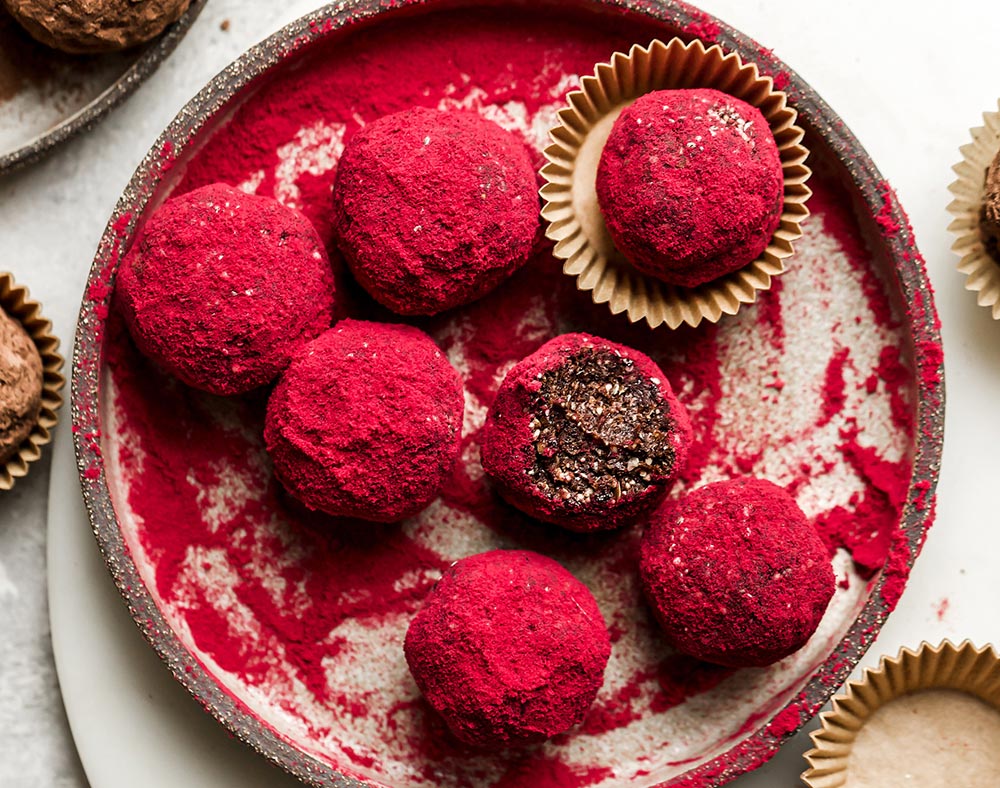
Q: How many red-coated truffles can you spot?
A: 7